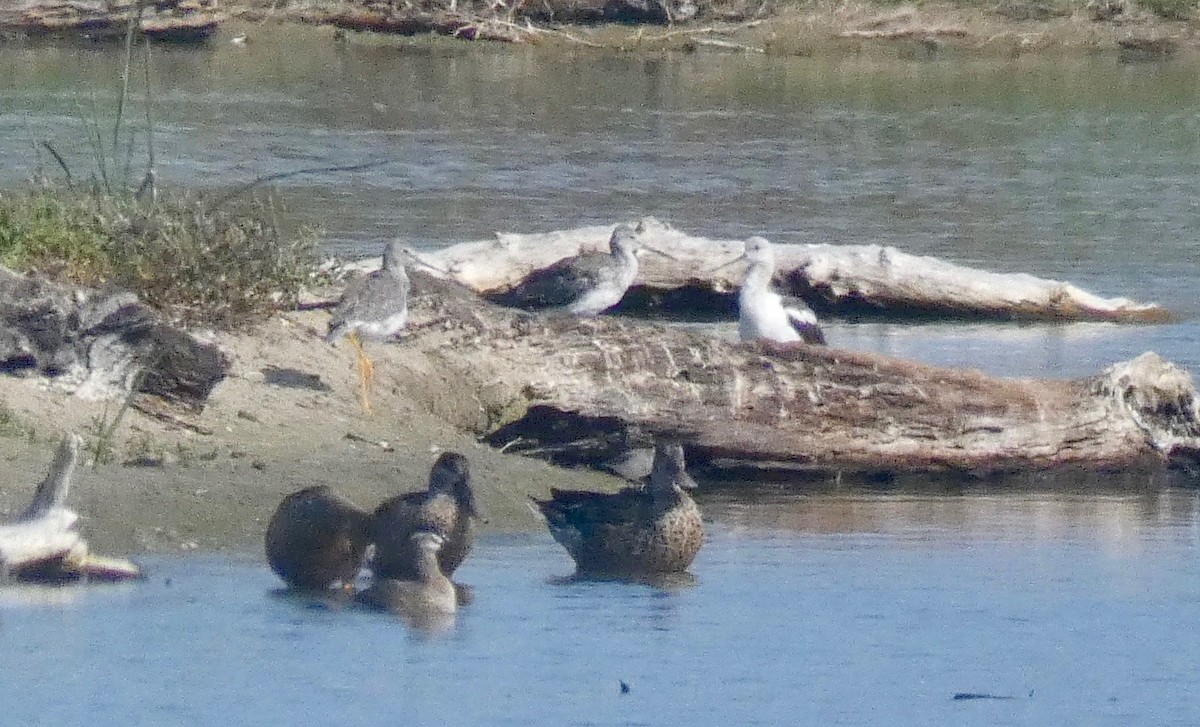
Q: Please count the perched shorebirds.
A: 3